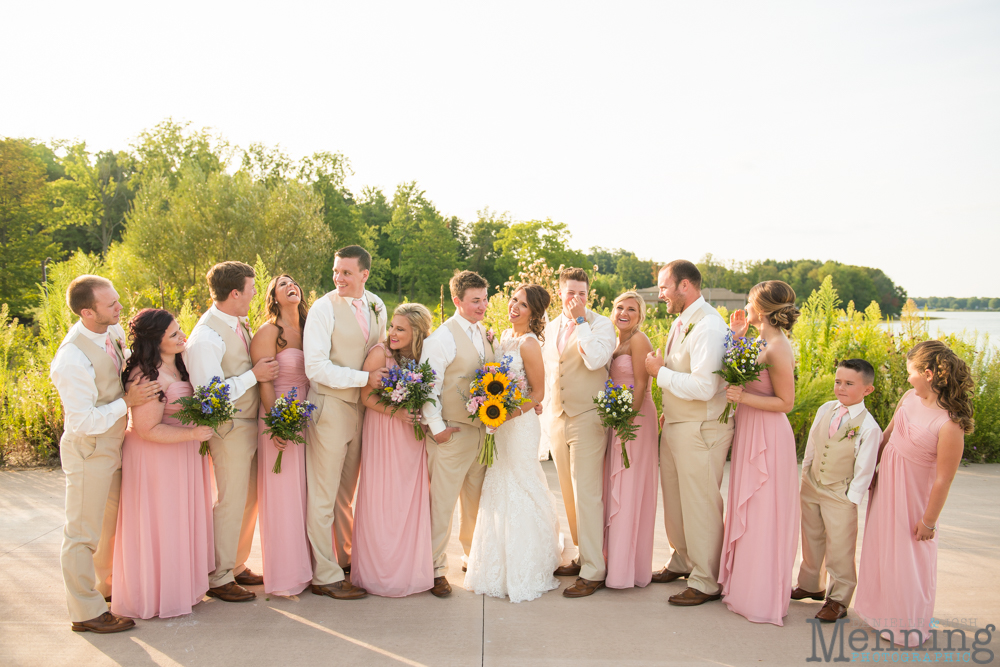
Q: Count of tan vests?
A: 7